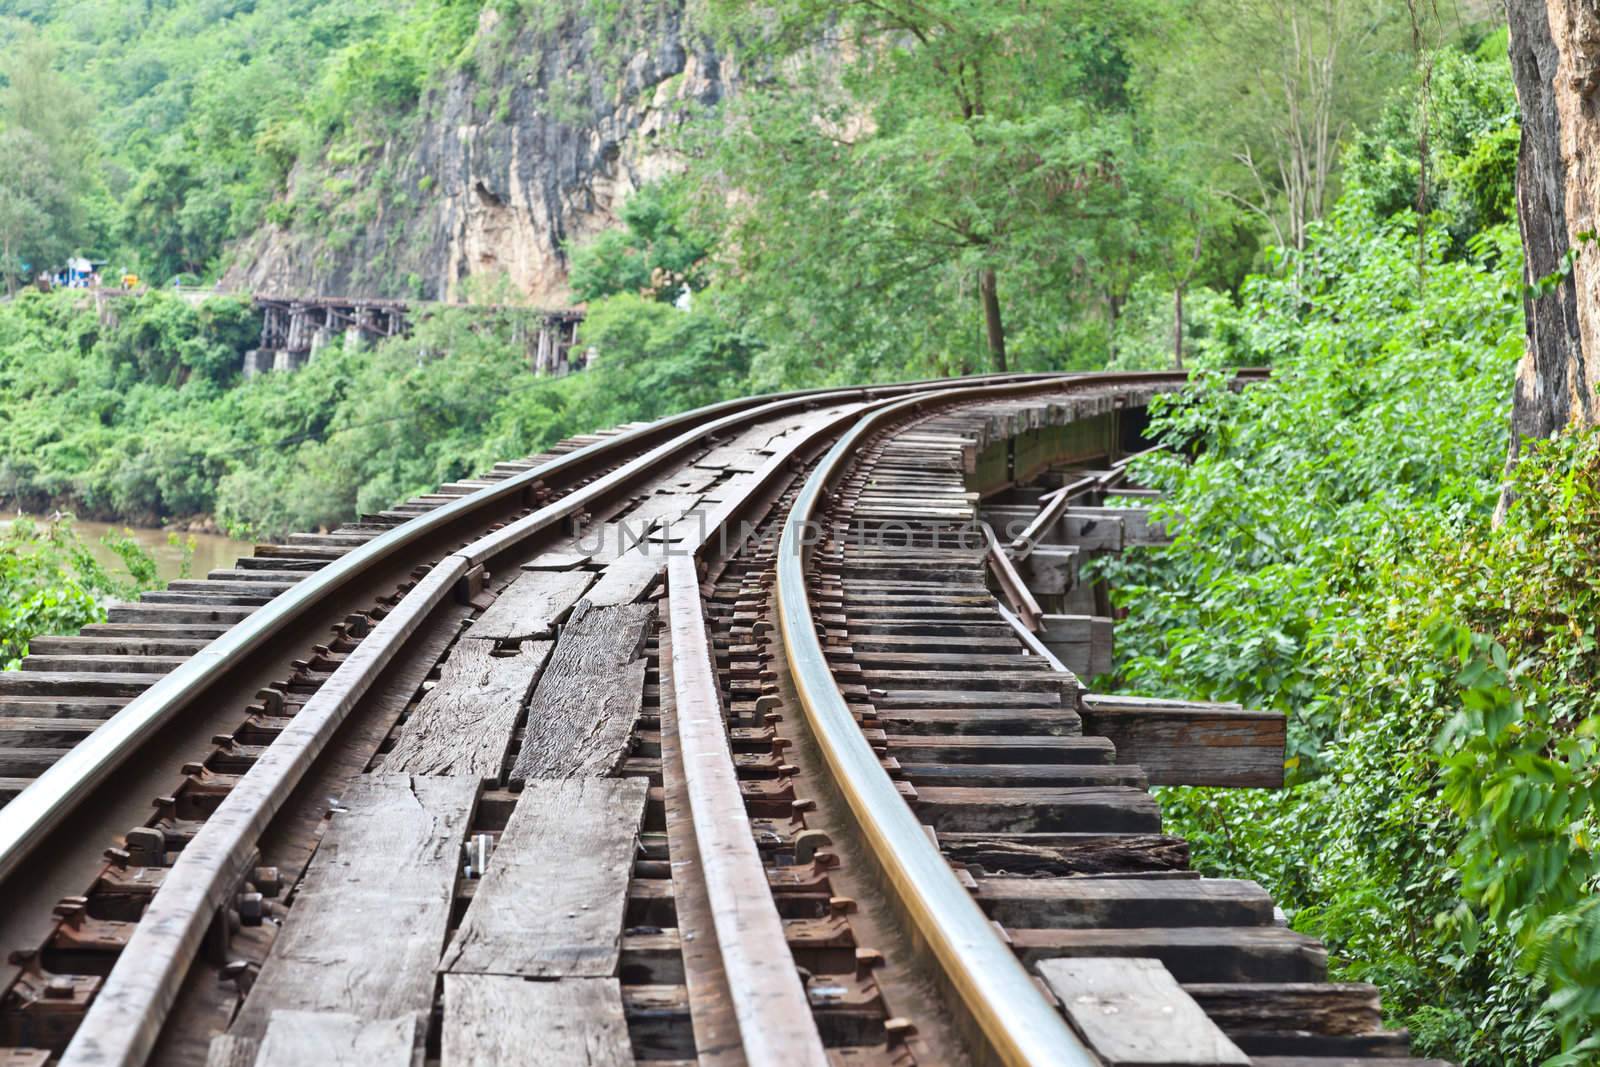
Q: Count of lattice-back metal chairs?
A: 0